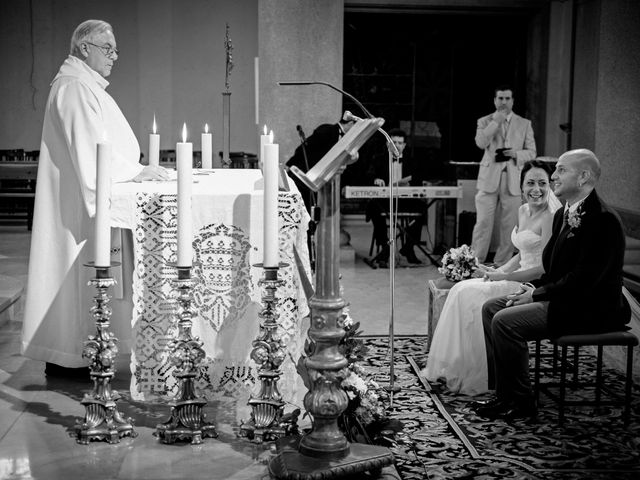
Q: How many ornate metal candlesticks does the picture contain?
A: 3